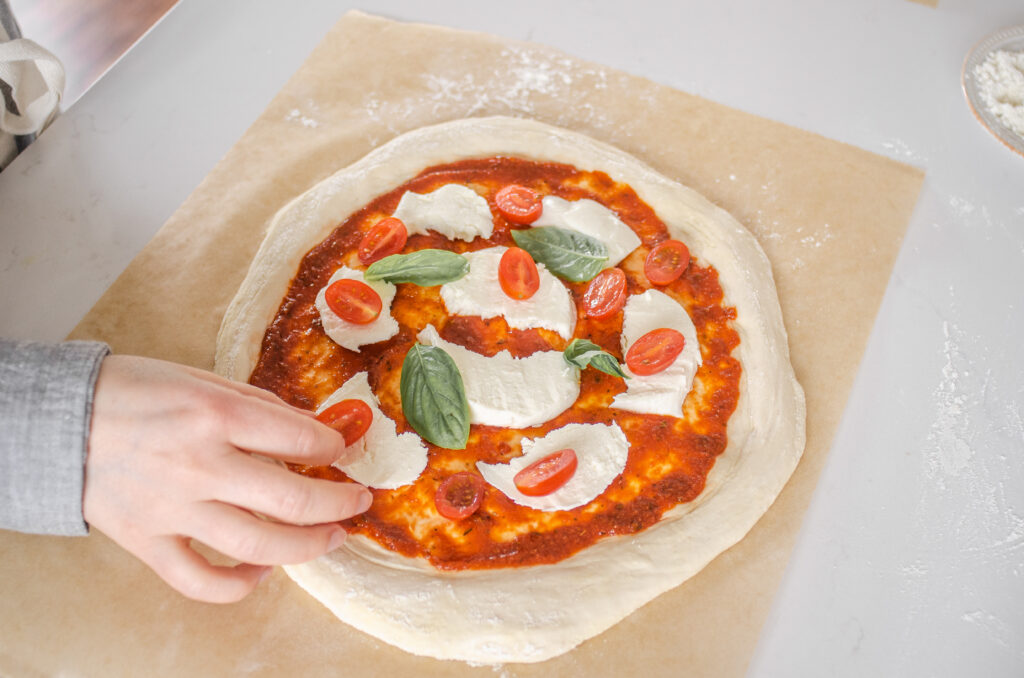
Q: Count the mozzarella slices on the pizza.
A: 8